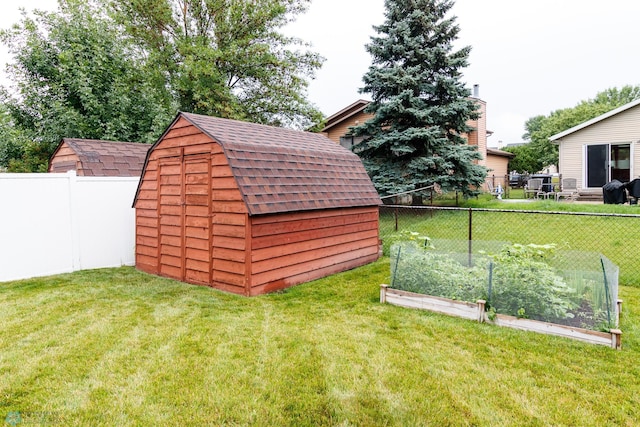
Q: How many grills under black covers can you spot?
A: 2